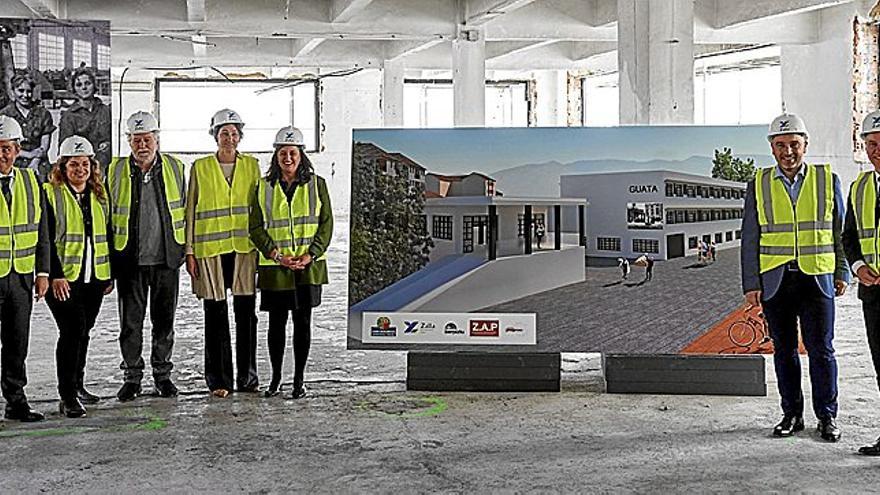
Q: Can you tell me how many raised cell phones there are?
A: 0